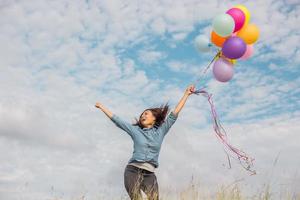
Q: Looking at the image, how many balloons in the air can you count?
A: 9